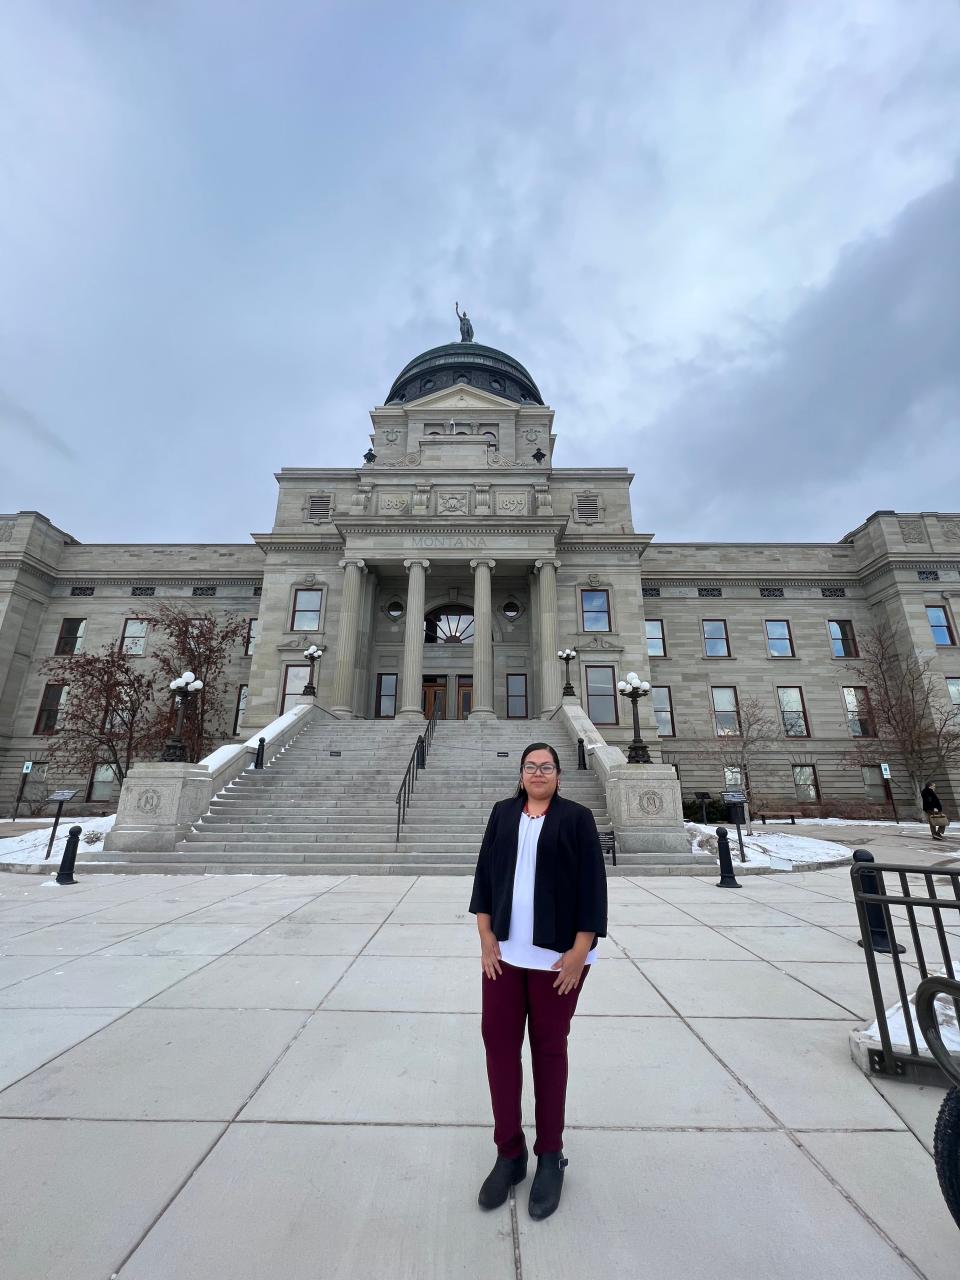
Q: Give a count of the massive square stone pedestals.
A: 2